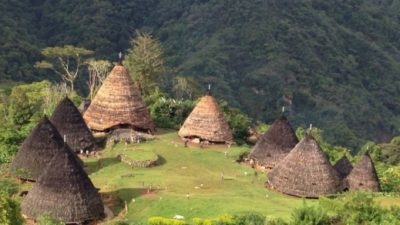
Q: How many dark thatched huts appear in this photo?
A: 7